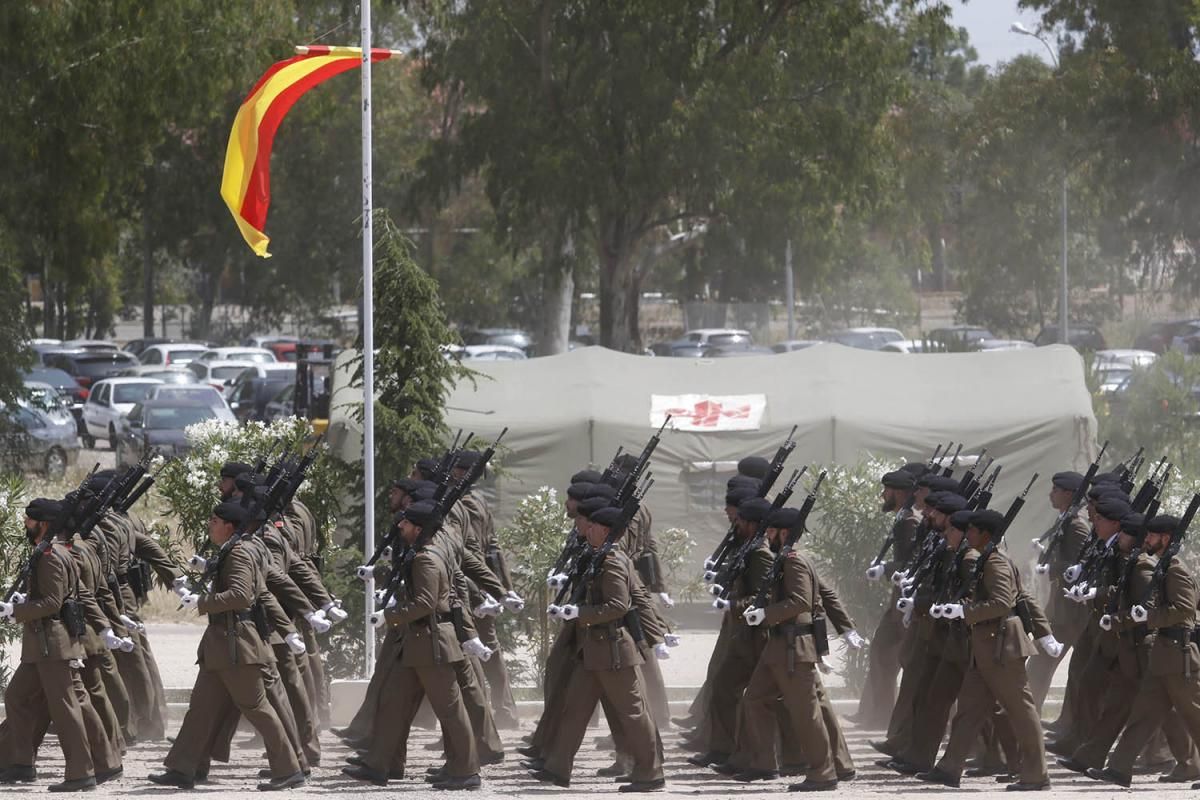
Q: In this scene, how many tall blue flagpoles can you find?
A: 0